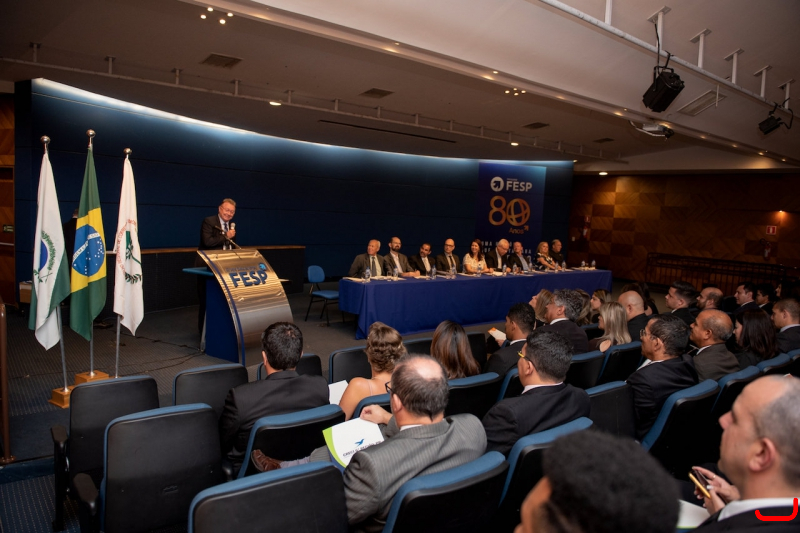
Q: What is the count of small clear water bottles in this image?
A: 12